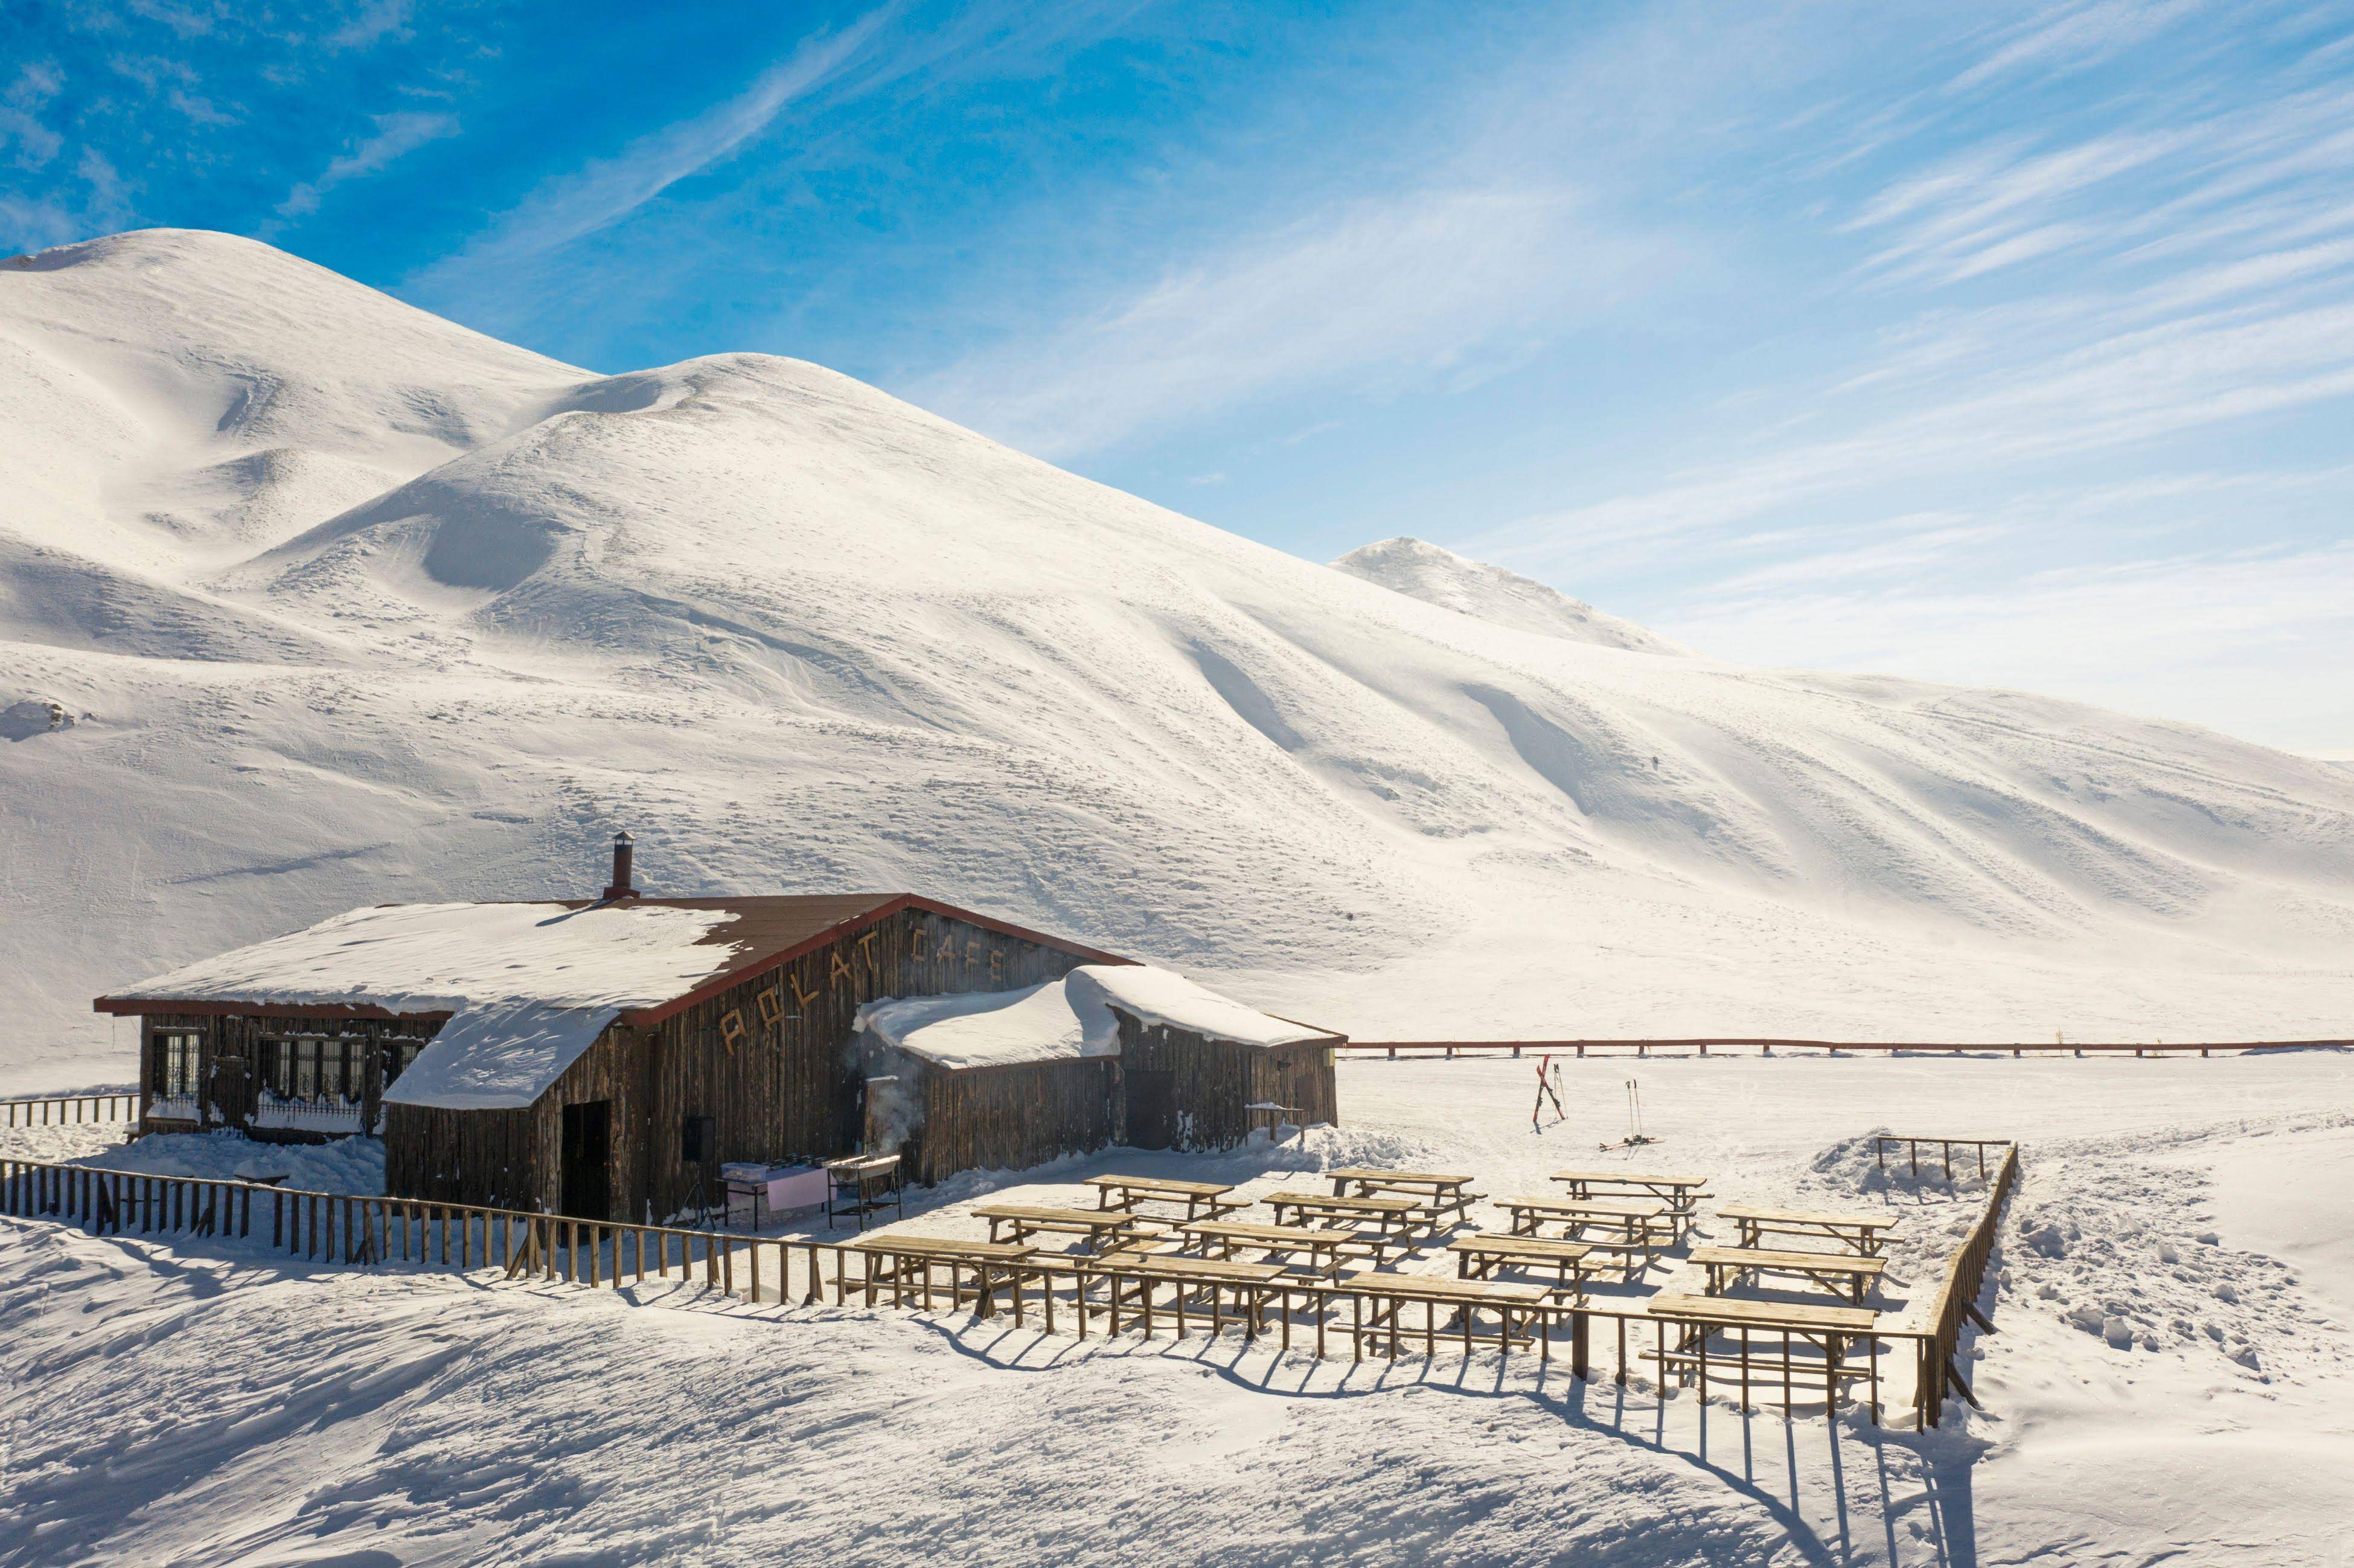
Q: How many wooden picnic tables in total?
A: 14